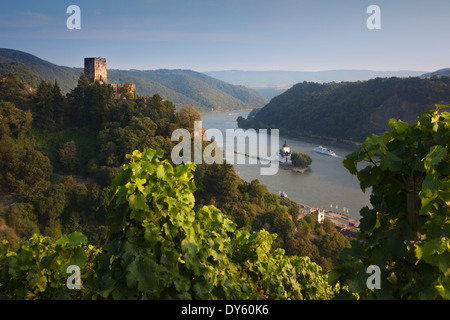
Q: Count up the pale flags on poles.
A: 4